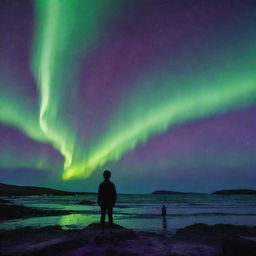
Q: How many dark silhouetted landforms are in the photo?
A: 3